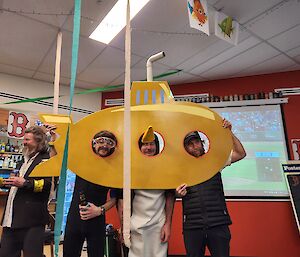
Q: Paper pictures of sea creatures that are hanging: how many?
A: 2